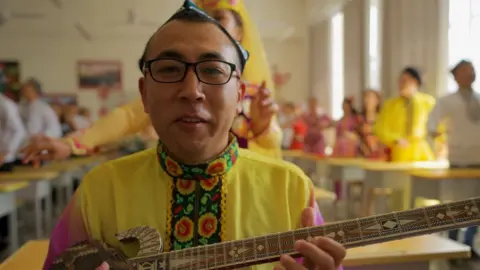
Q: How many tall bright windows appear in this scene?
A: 3